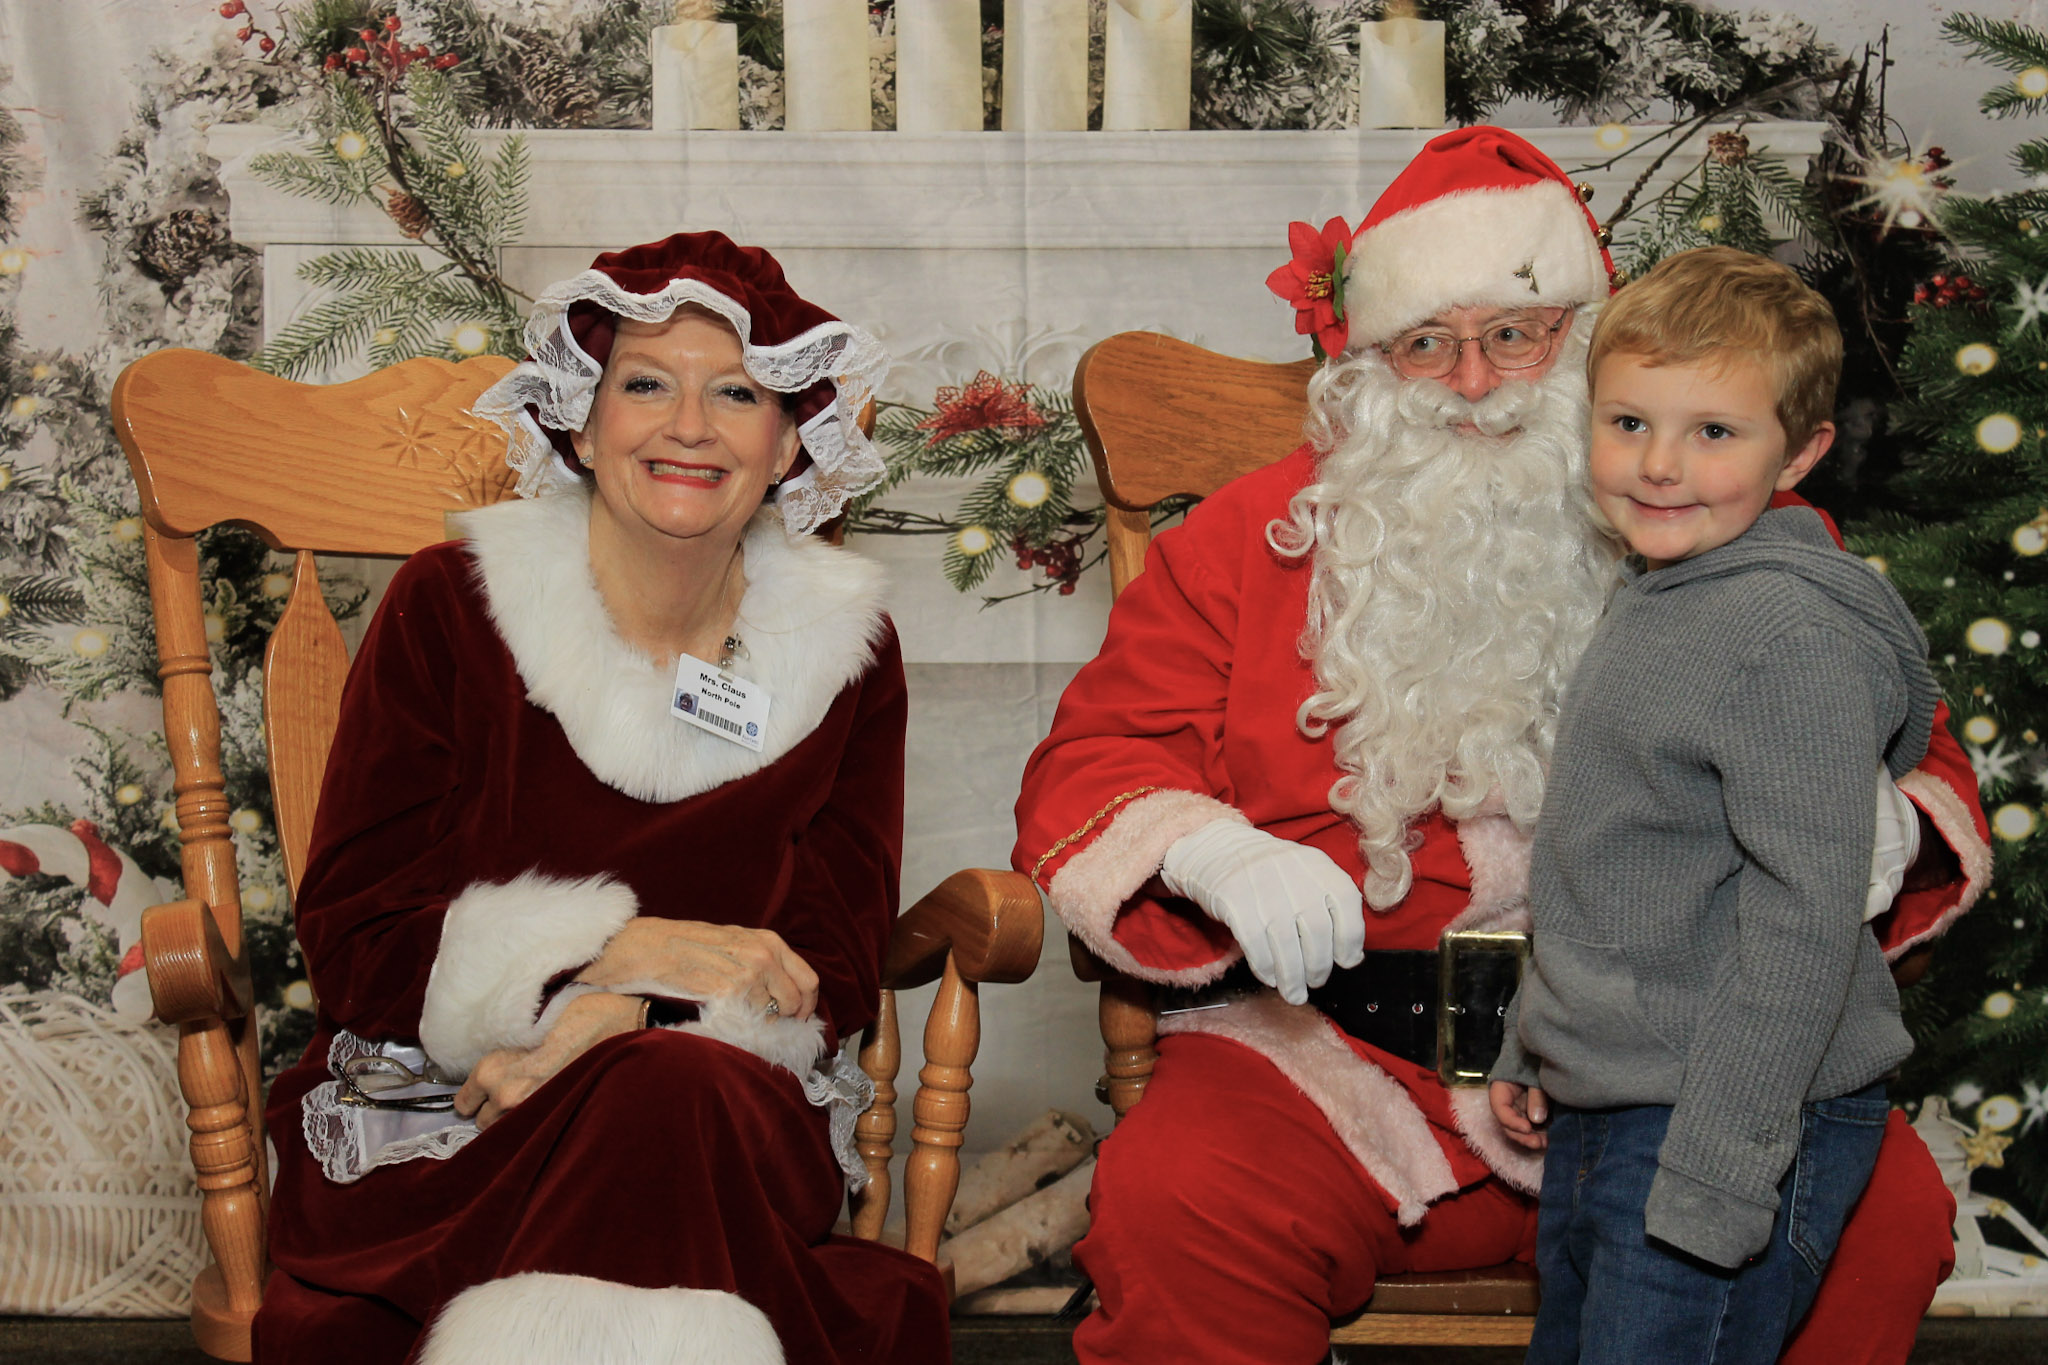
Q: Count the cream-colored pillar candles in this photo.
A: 6